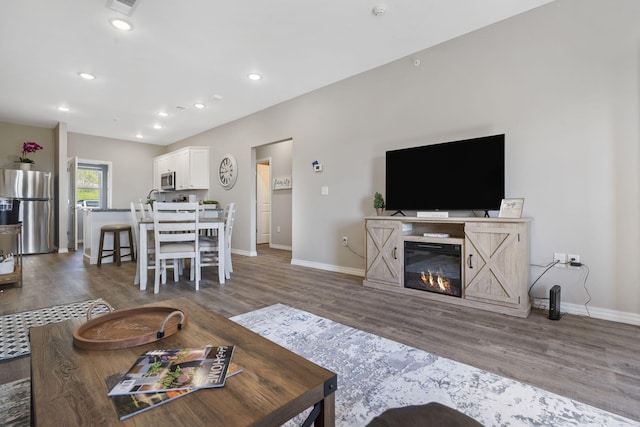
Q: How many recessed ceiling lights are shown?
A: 8